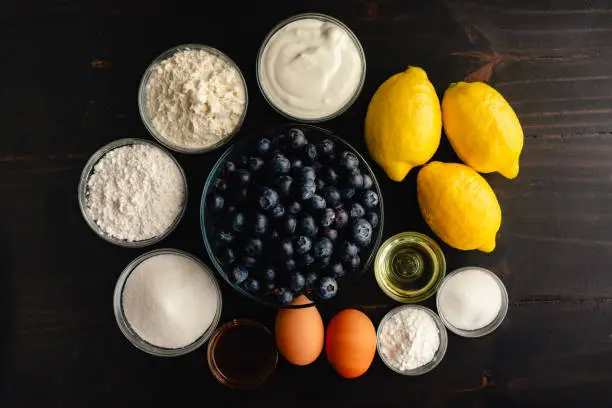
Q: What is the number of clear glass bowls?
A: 9